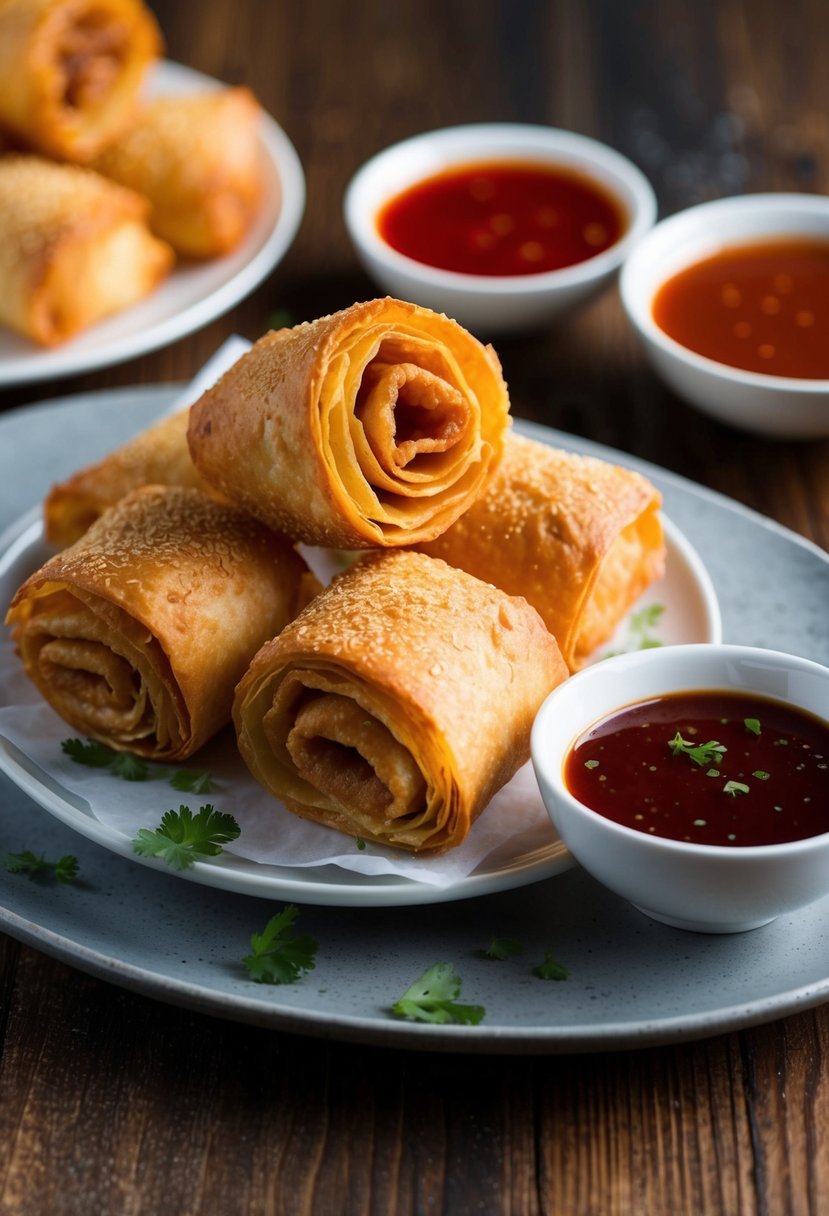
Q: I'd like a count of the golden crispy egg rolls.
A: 8